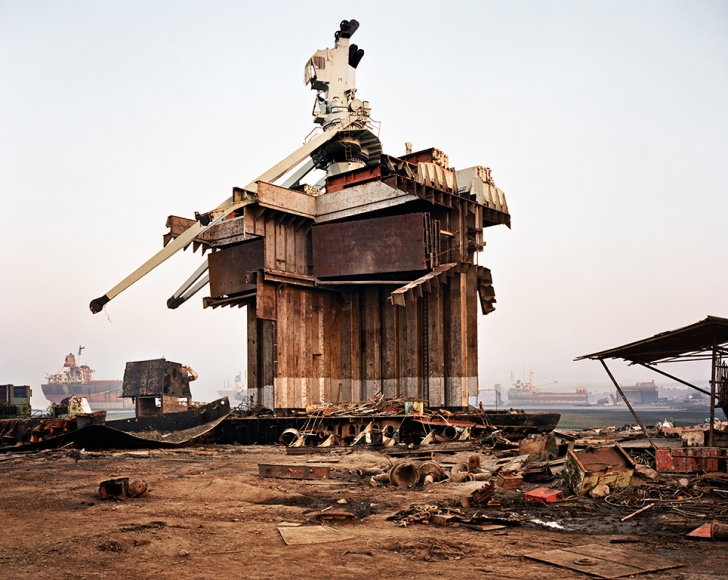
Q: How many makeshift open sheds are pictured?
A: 1